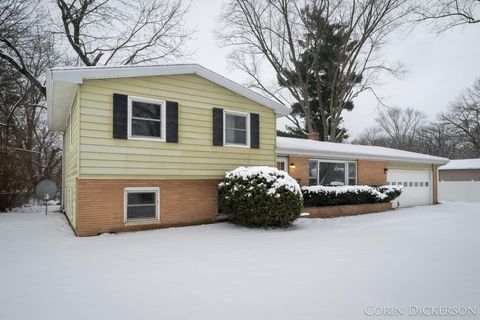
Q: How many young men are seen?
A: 0